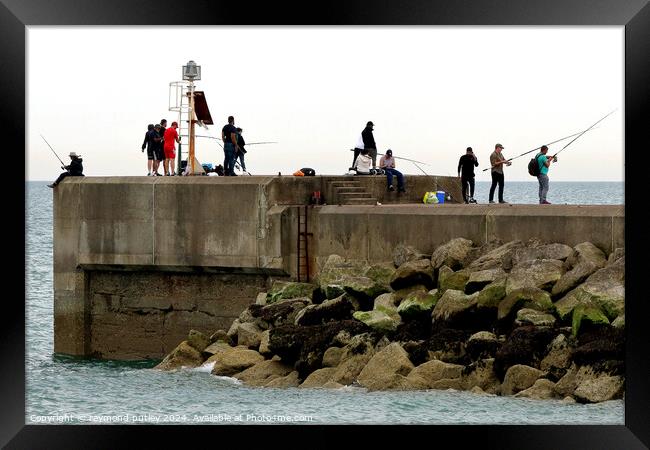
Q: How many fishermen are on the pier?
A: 14